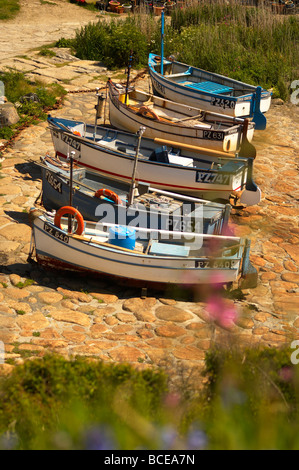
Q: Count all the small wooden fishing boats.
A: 5